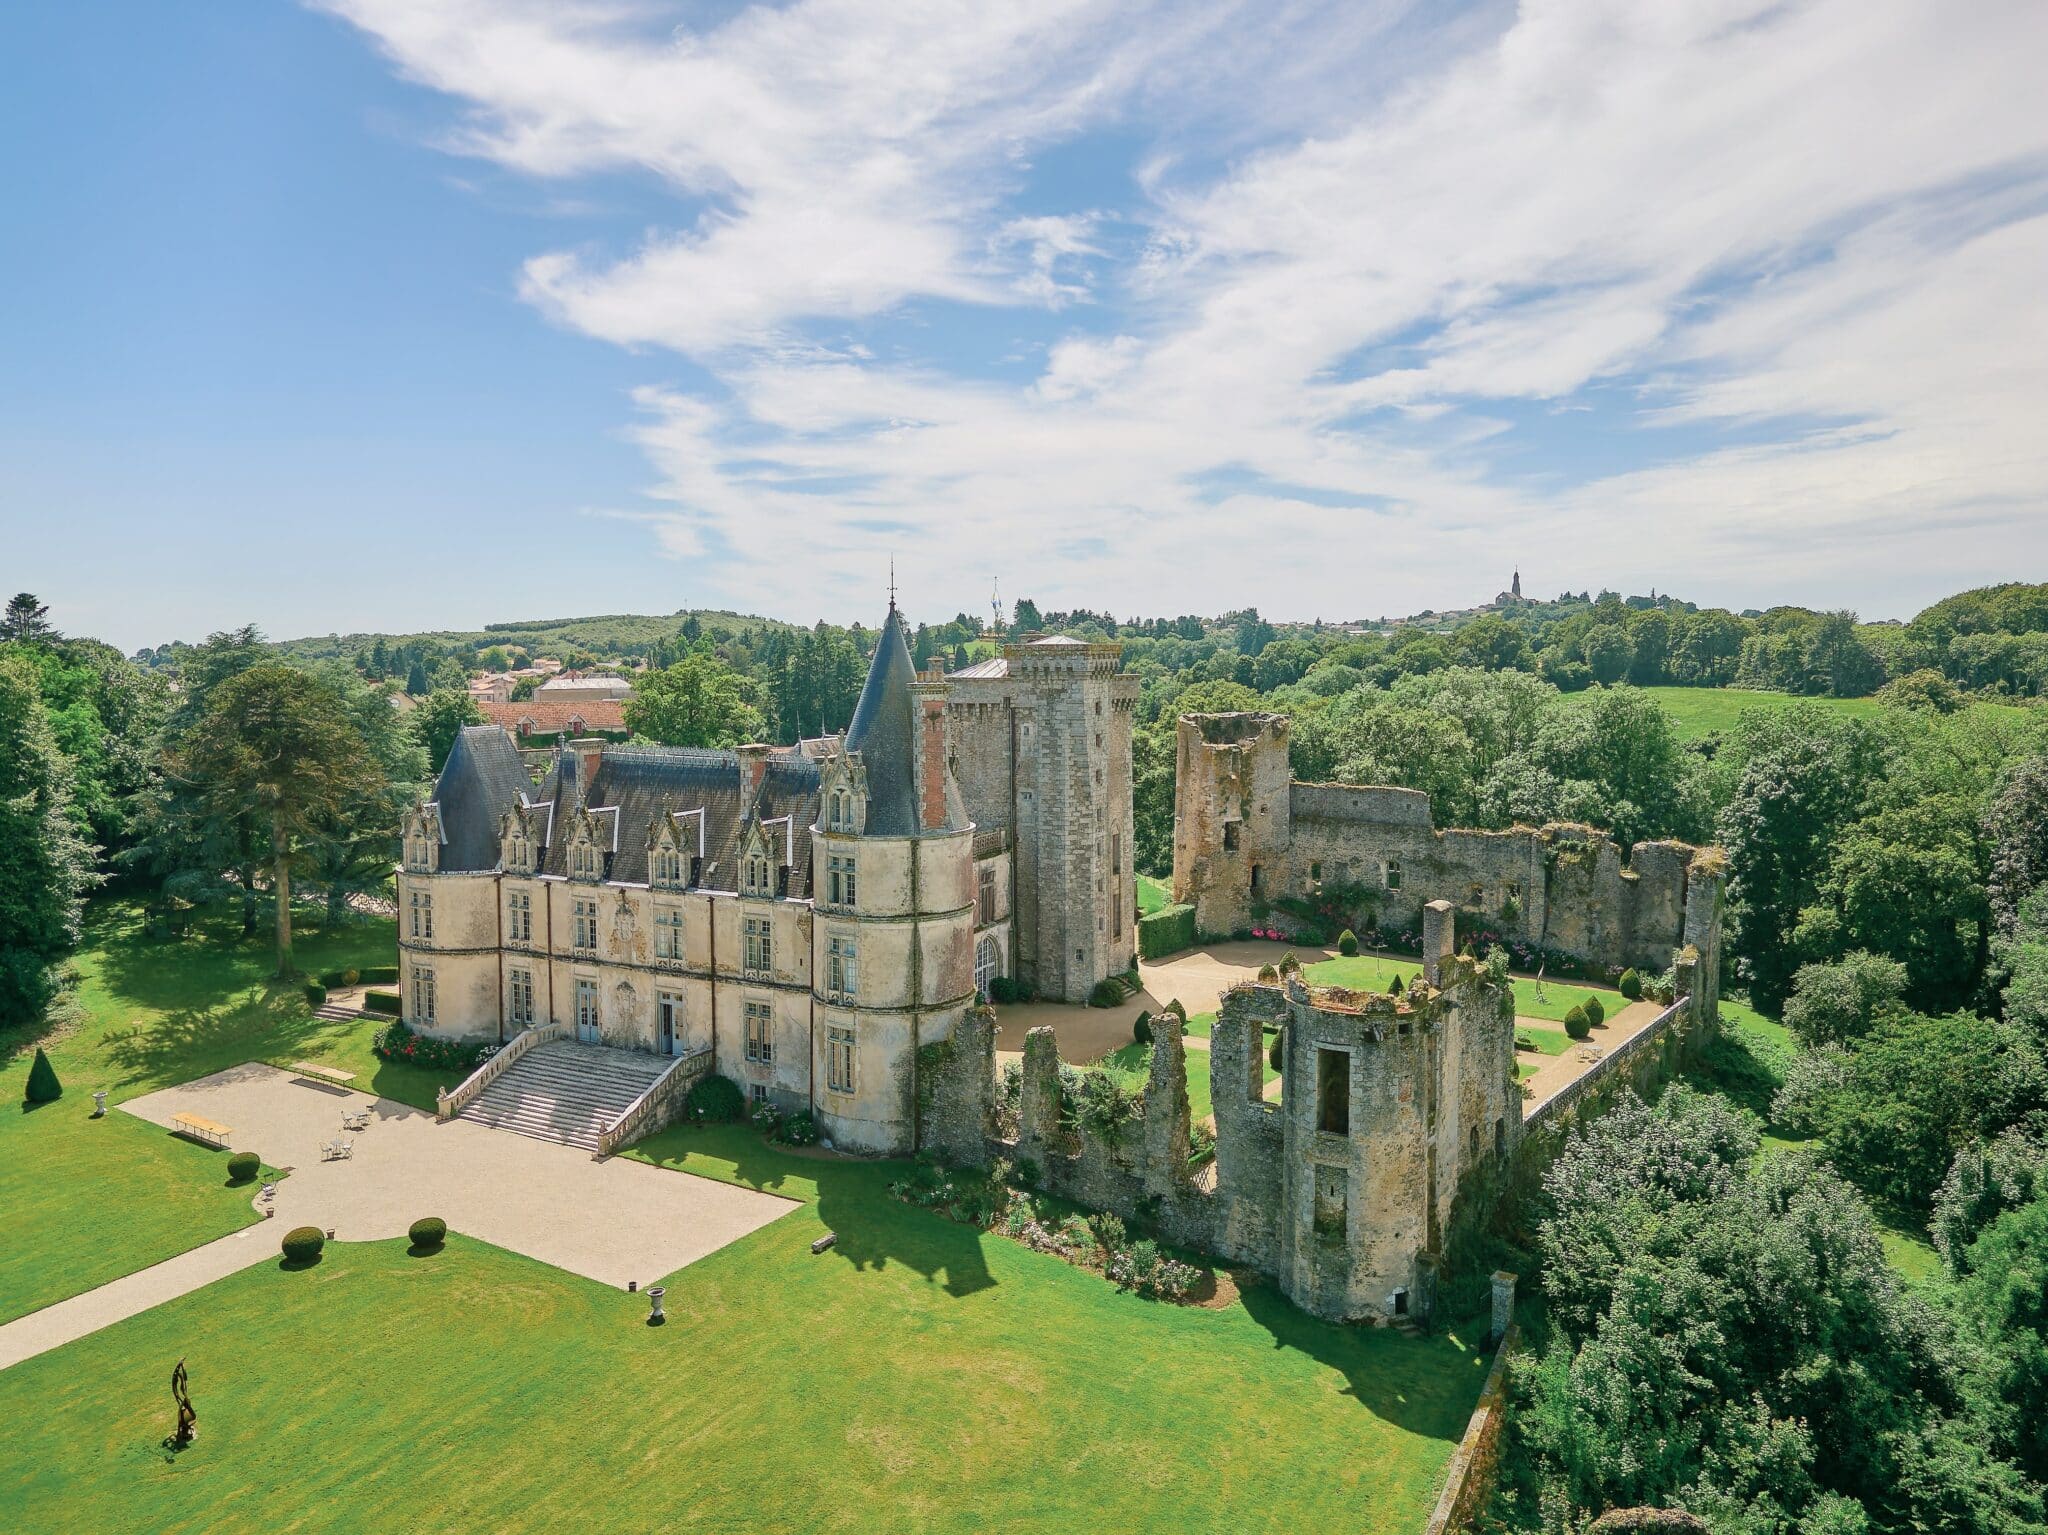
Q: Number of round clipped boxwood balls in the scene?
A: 3